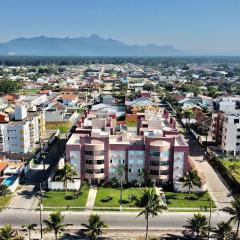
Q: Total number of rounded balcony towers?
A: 2